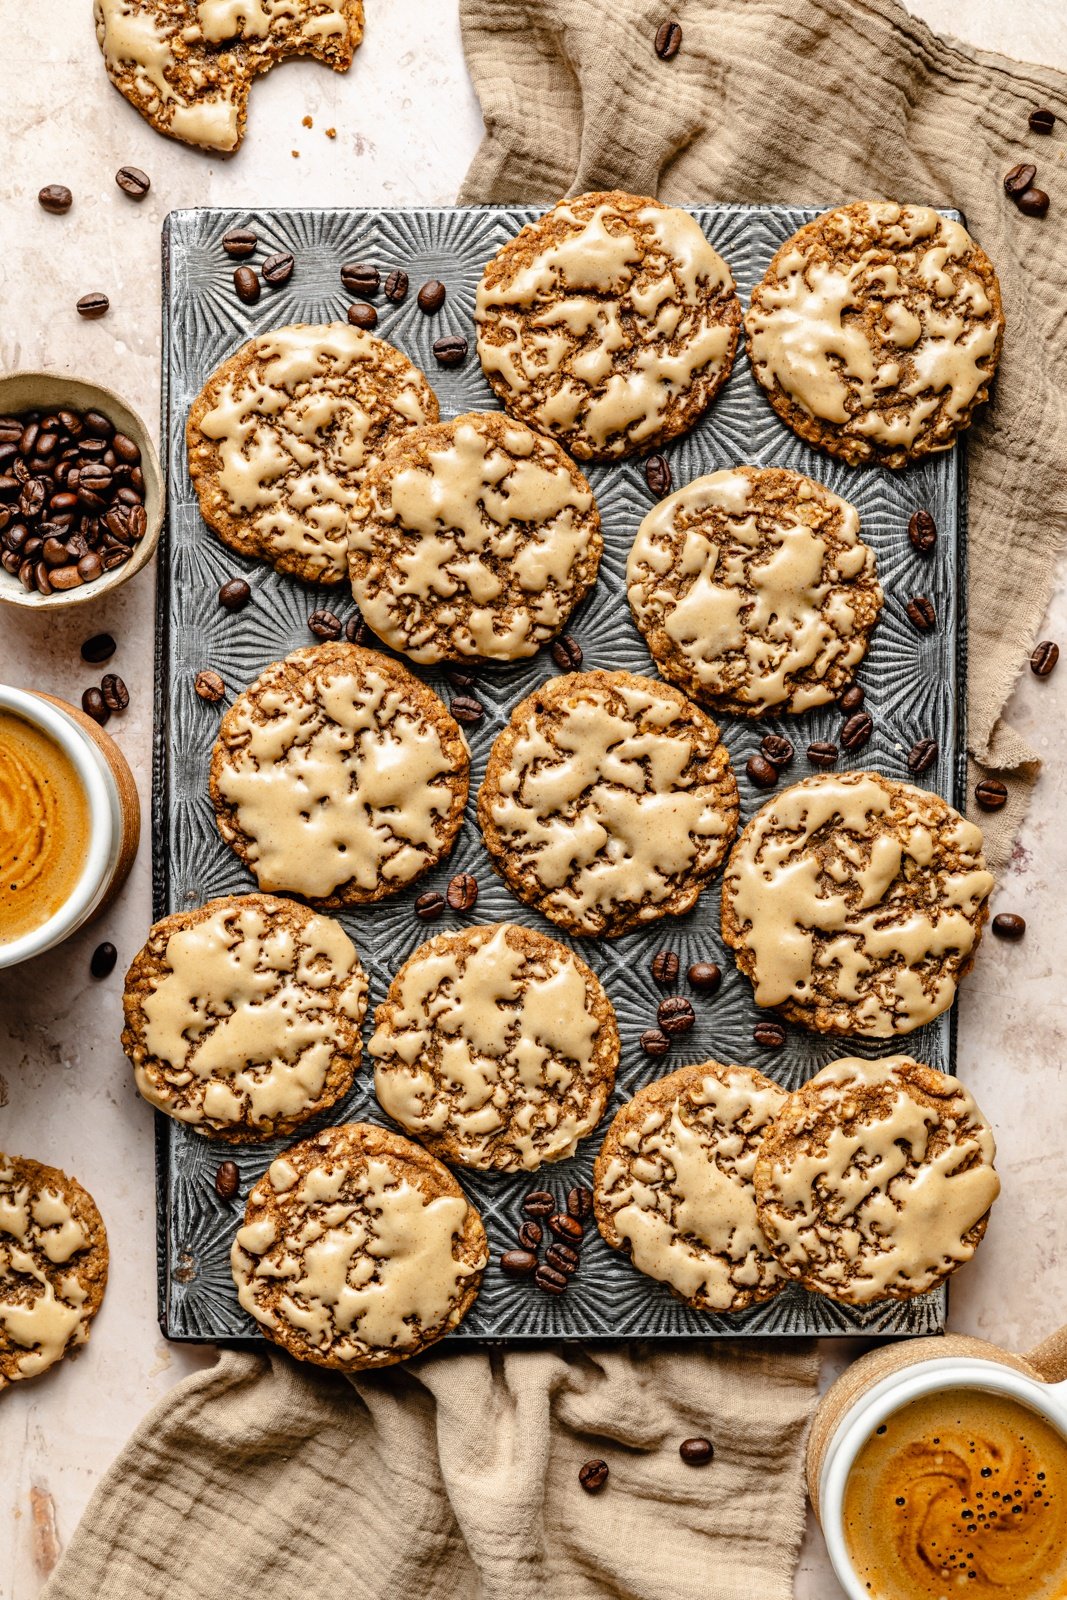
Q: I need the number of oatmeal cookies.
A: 15